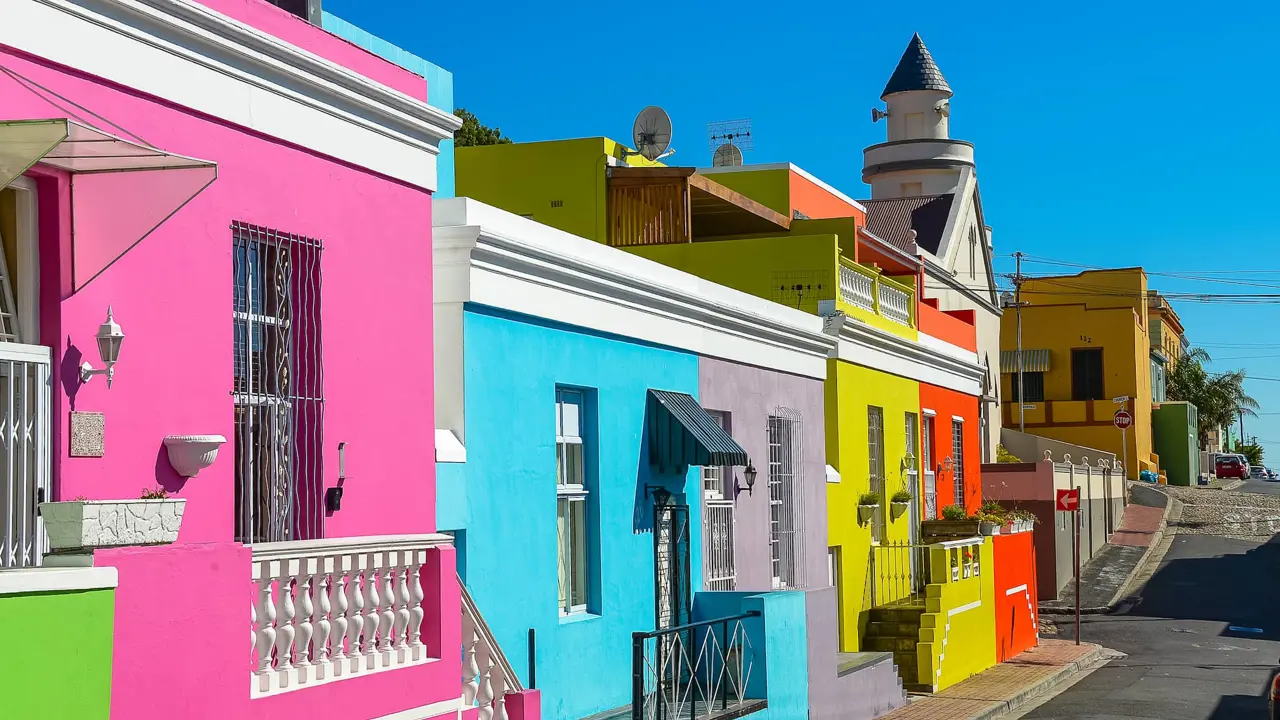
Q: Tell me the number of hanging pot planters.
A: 3